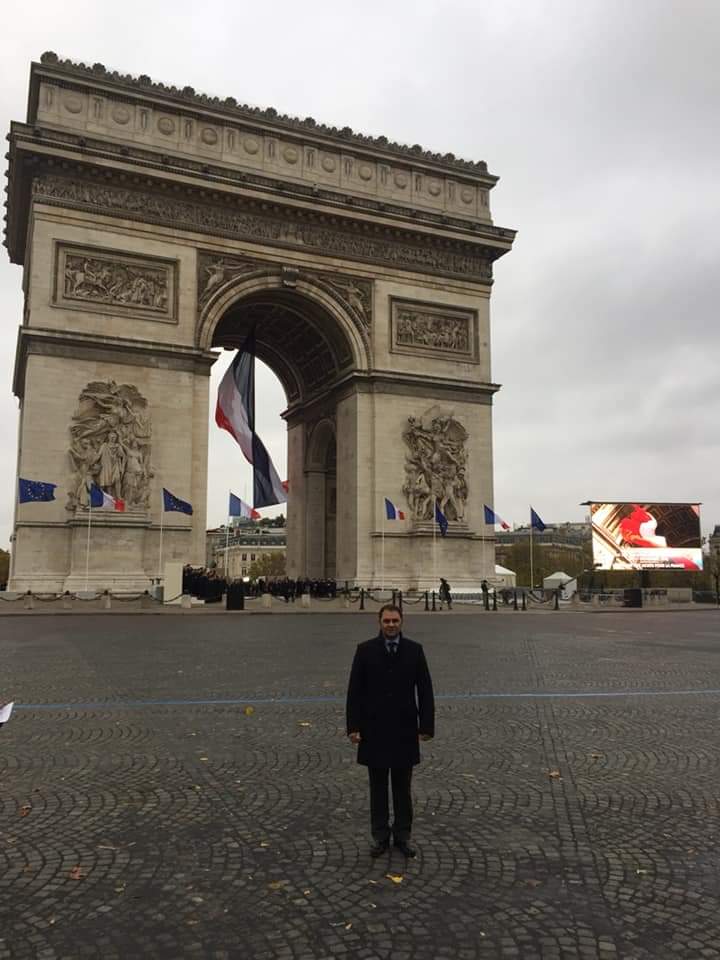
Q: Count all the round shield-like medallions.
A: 11